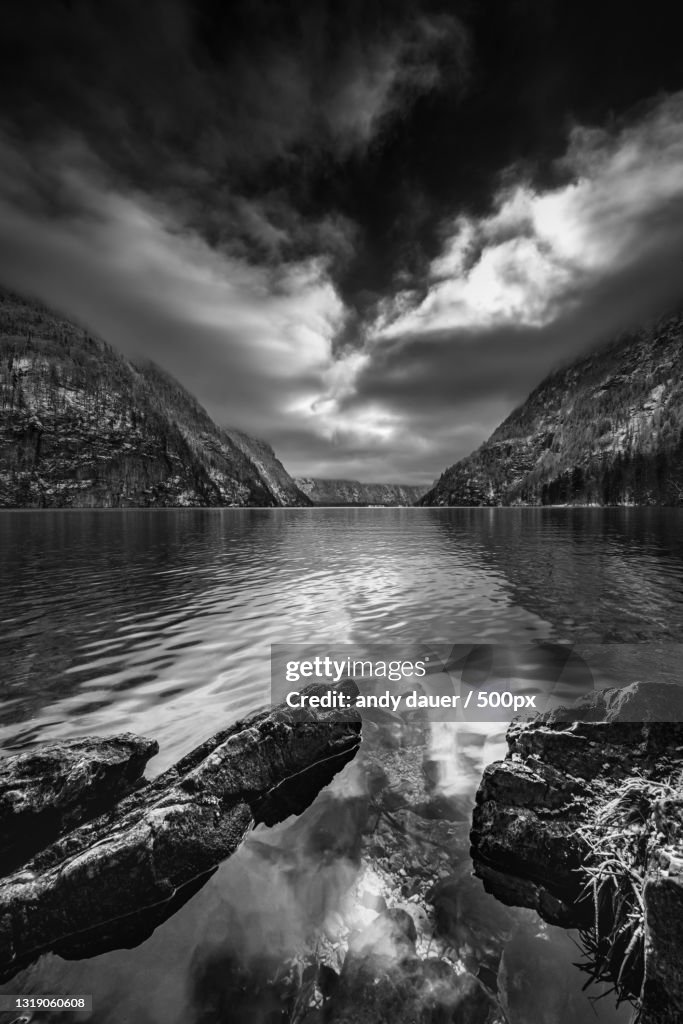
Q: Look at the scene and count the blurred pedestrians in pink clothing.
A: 0